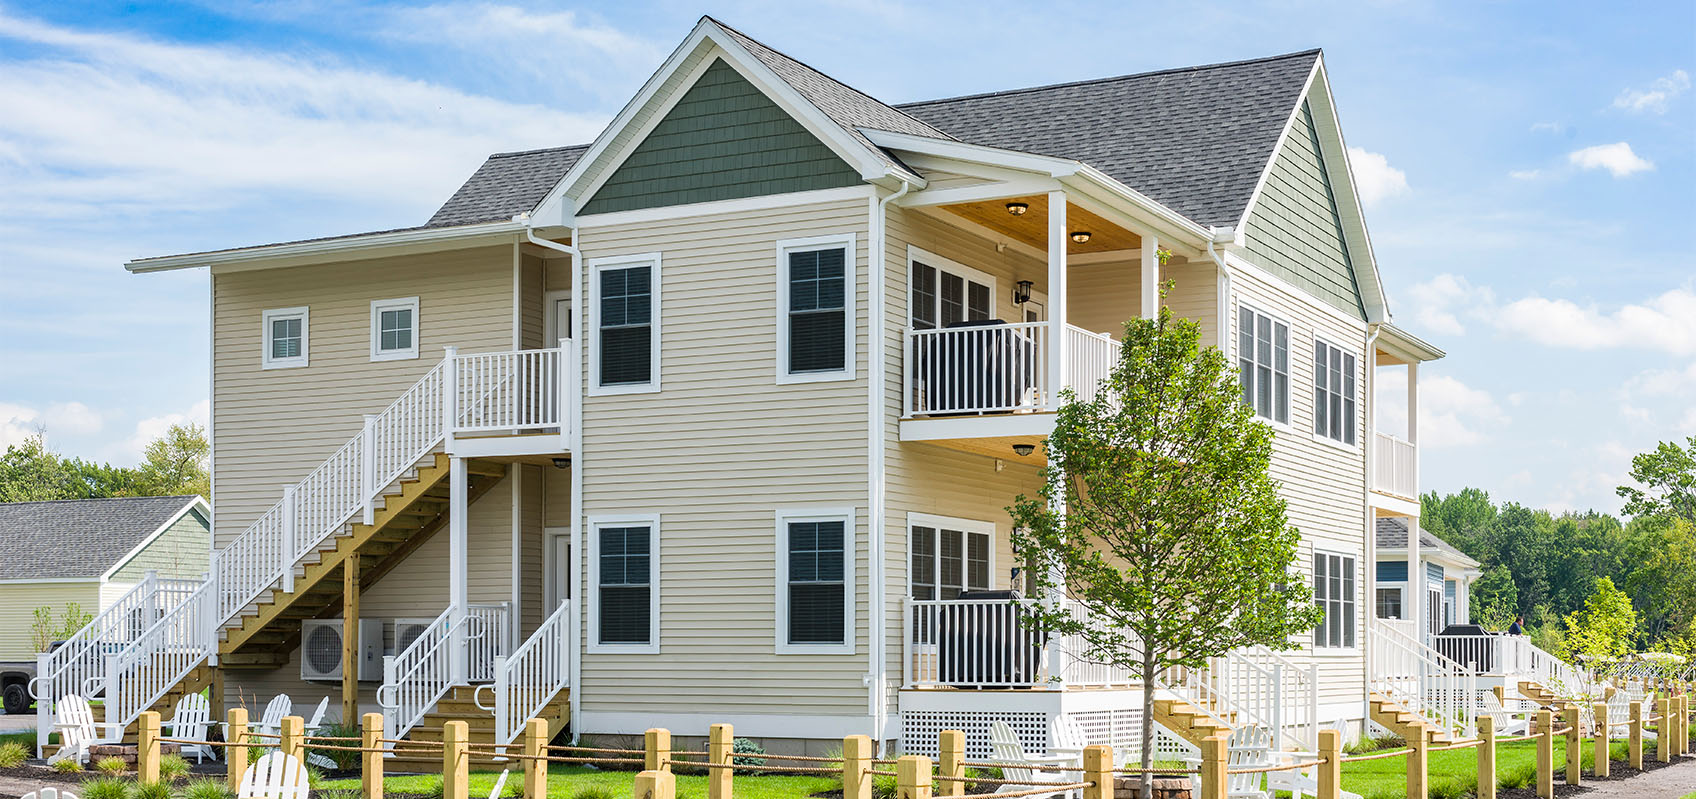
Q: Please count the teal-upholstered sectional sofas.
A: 0